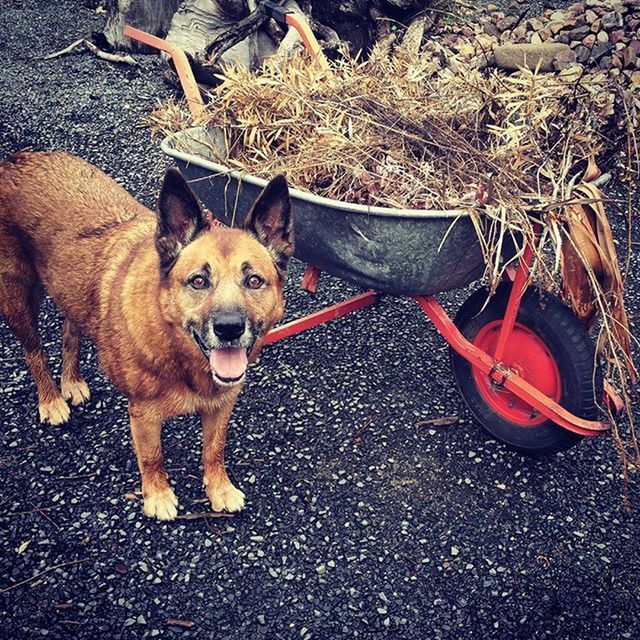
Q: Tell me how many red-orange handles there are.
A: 2